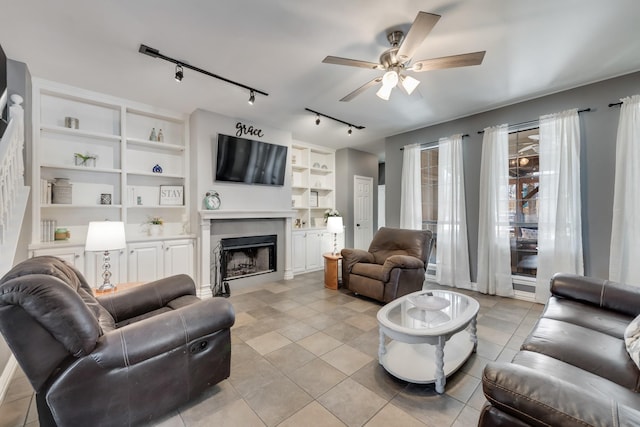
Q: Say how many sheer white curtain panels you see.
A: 5